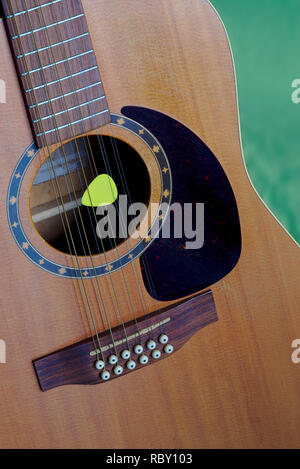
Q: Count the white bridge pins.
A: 12